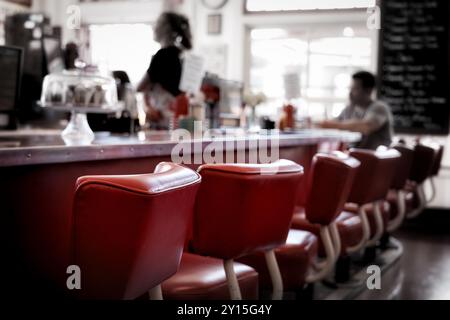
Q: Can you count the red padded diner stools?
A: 7